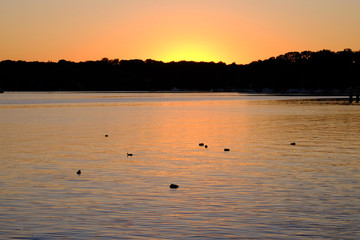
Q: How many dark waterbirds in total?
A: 8